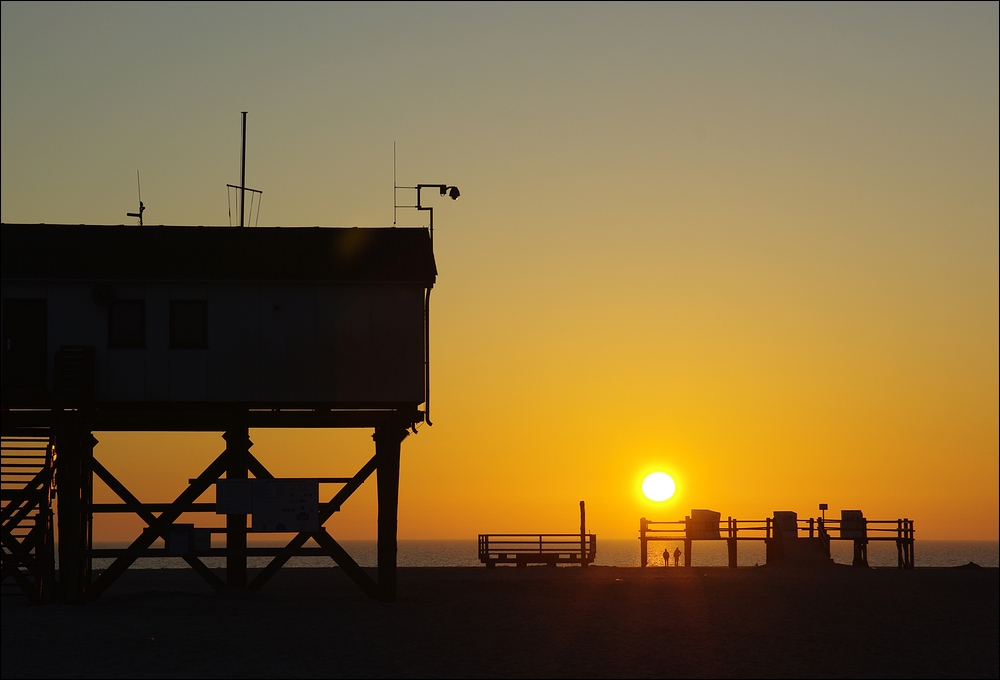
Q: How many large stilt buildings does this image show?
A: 1